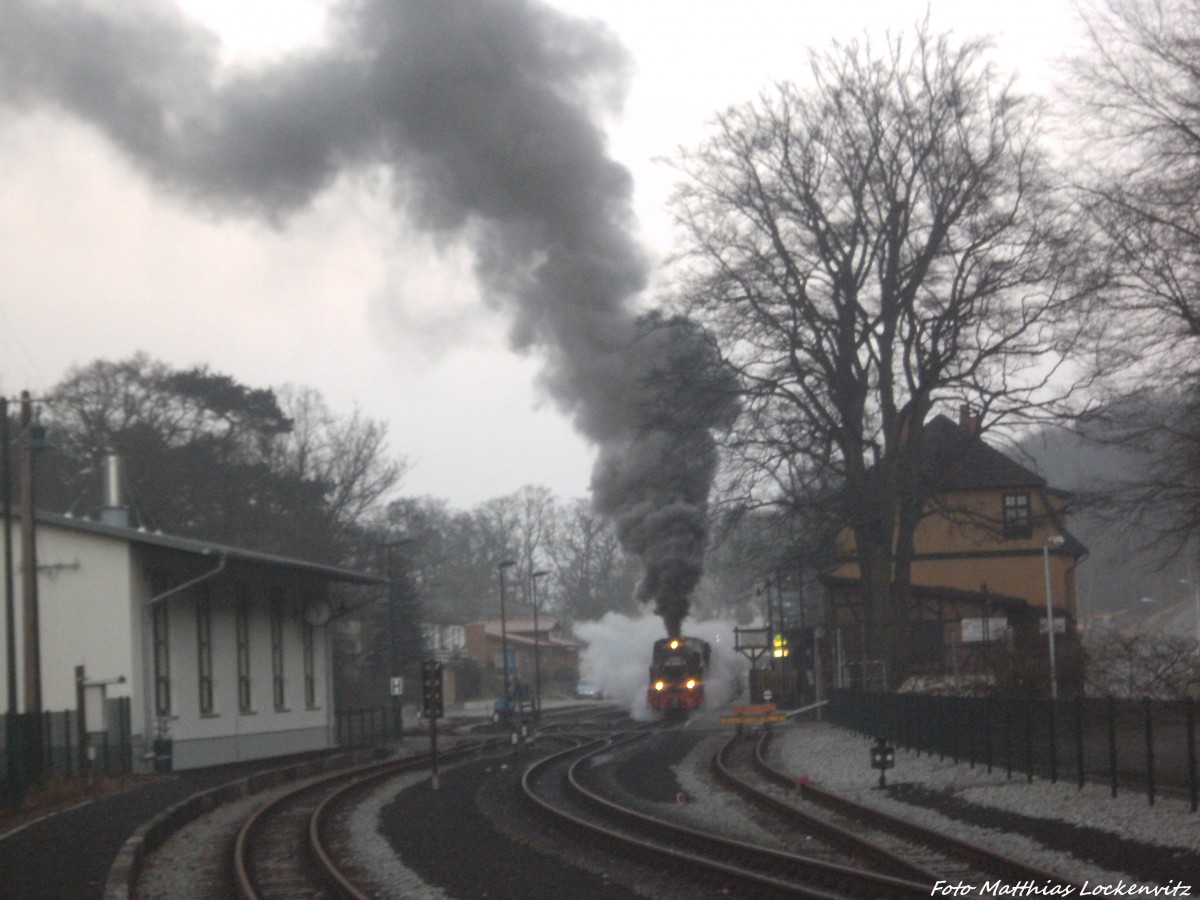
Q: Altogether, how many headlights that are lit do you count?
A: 3